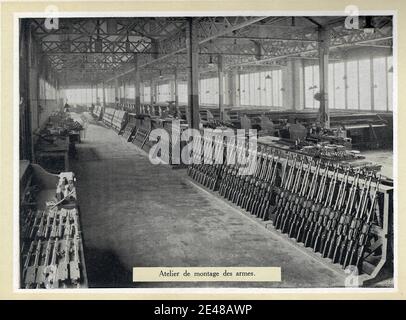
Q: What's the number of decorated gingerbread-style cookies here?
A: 0